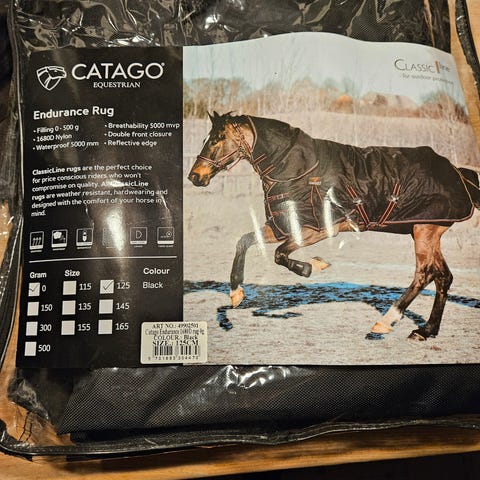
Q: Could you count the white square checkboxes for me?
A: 10